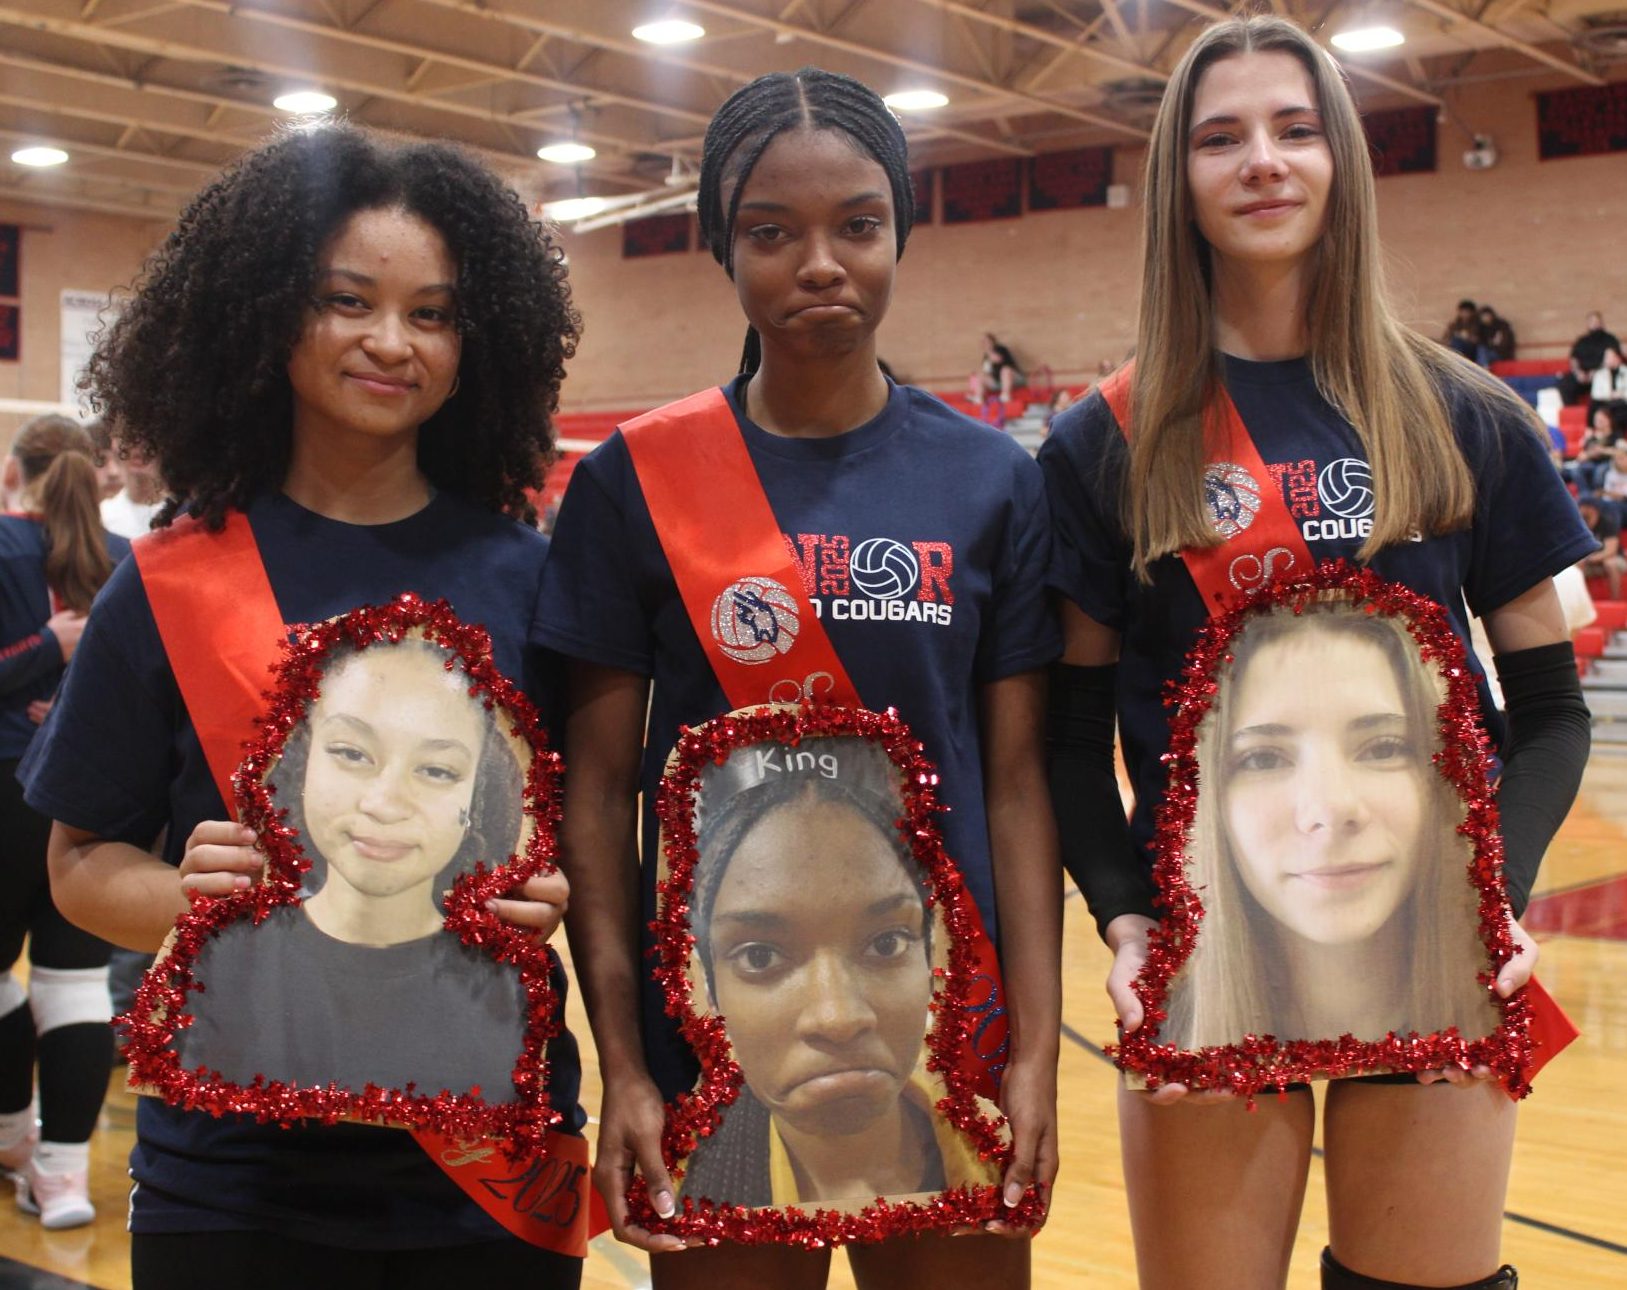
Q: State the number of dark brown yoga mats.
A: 0